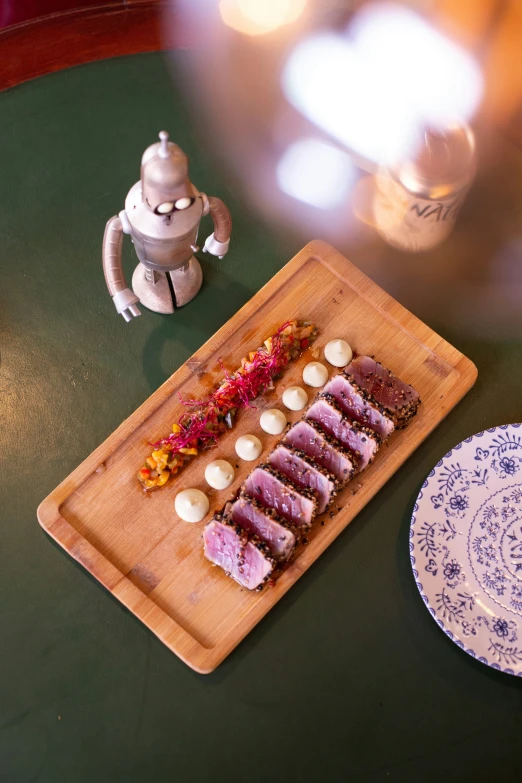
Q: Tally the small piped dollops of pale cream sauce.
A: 7